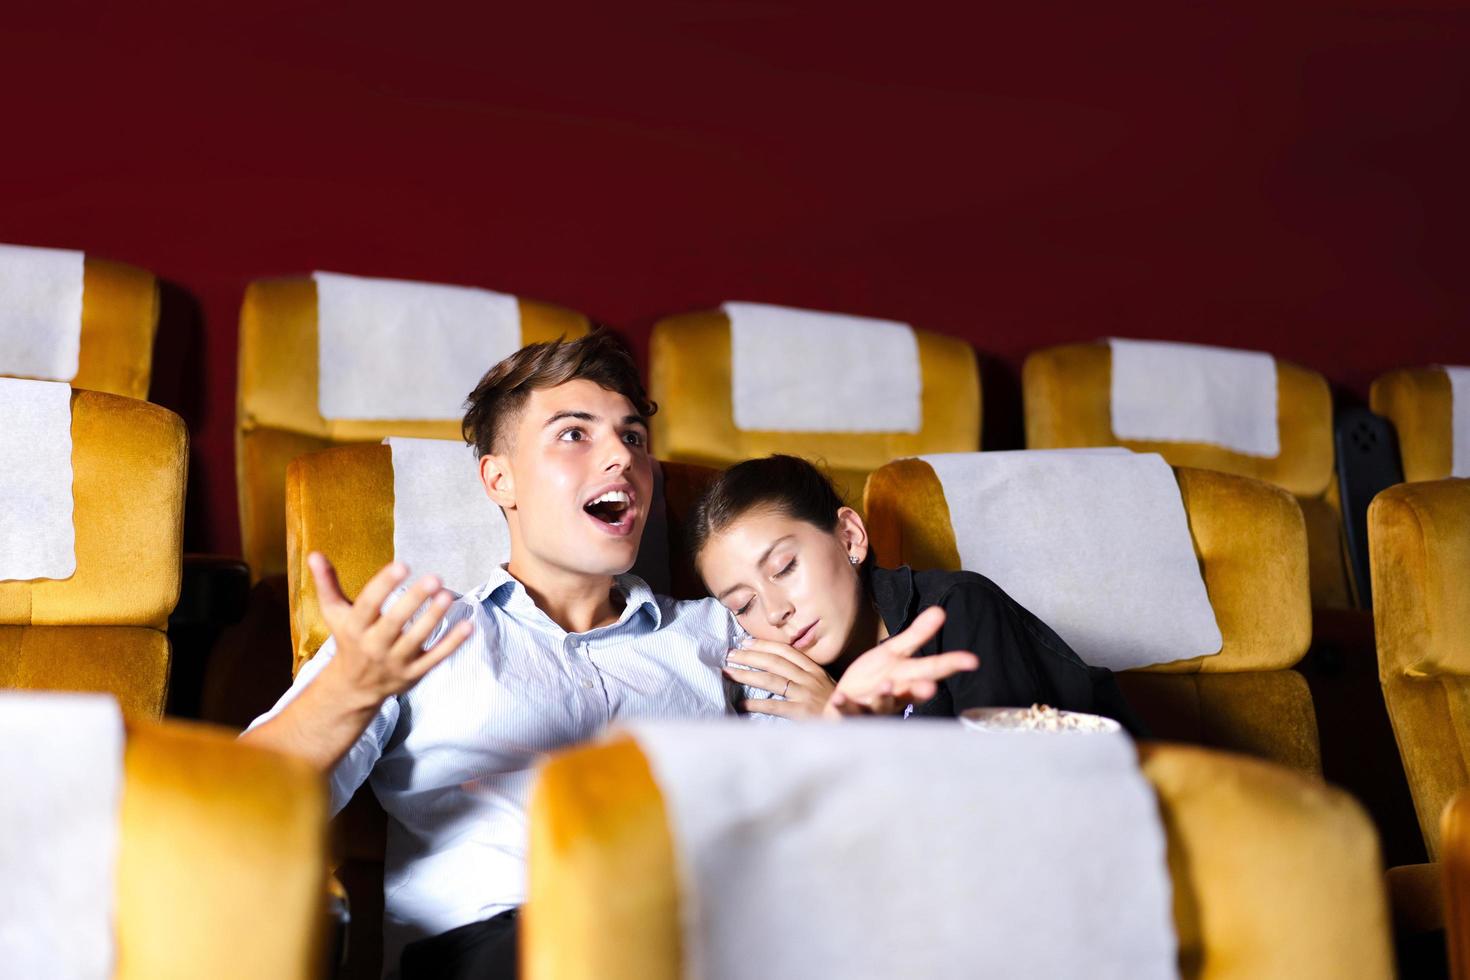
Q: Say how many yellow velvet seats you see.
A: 12